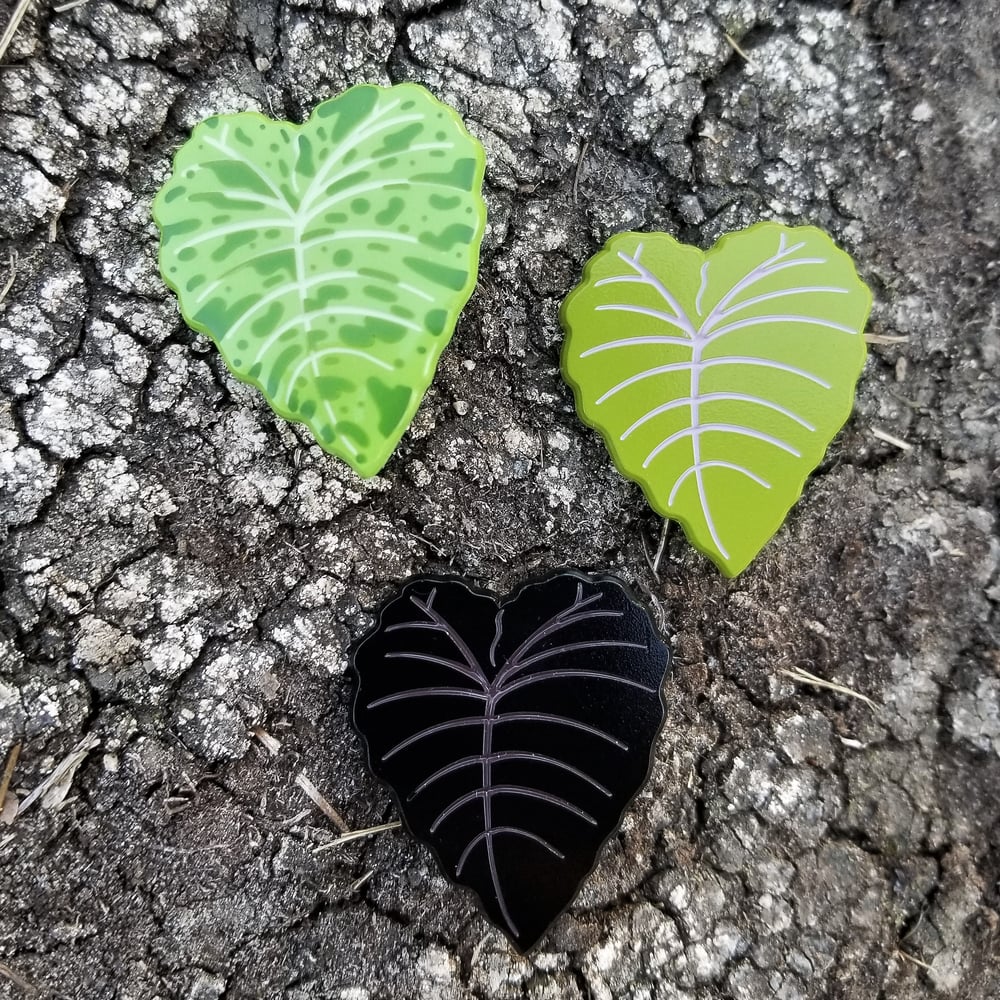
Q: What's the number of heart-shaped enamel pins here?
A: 3